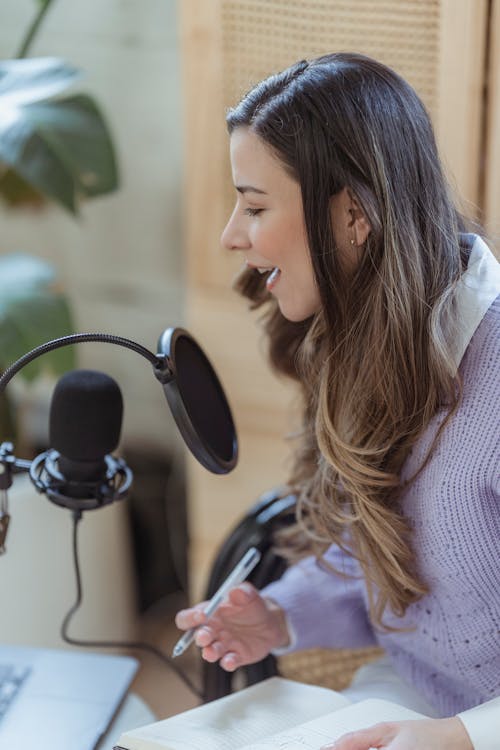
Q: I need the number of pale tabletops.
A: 1